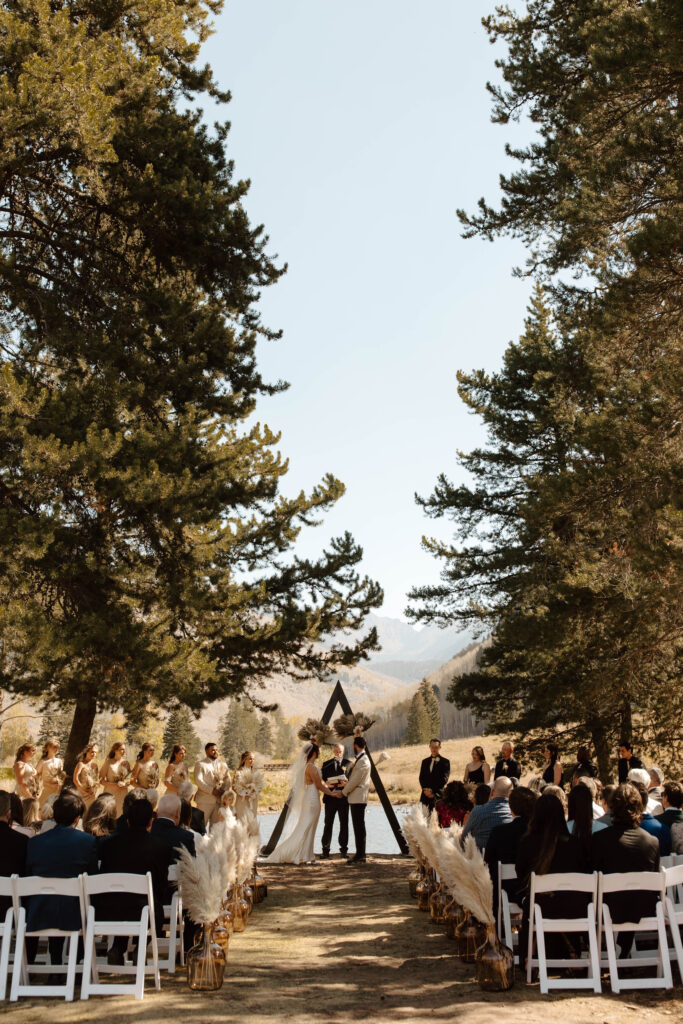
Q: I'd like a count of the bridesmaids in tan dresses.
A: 7